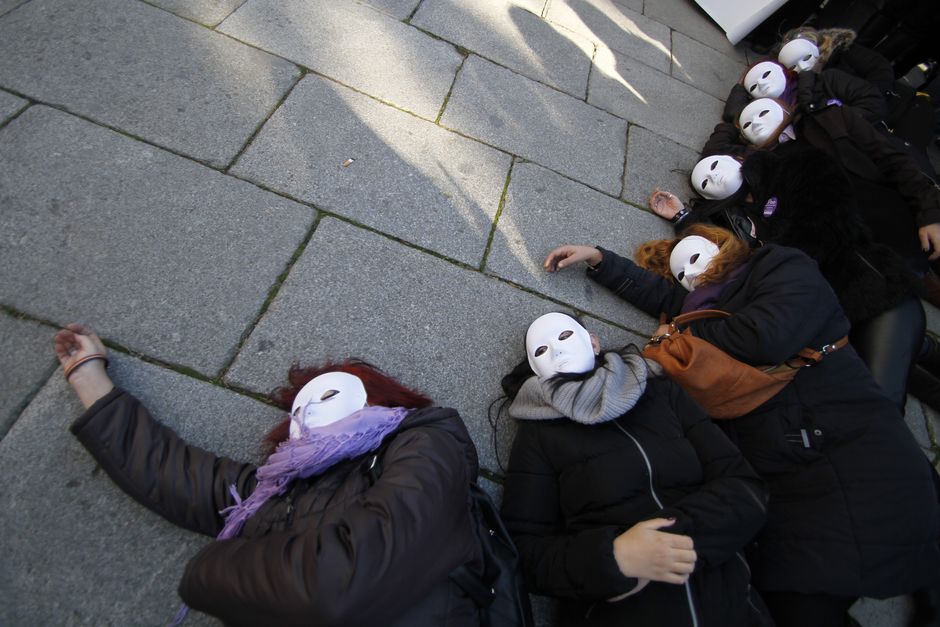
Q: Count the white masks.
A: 7